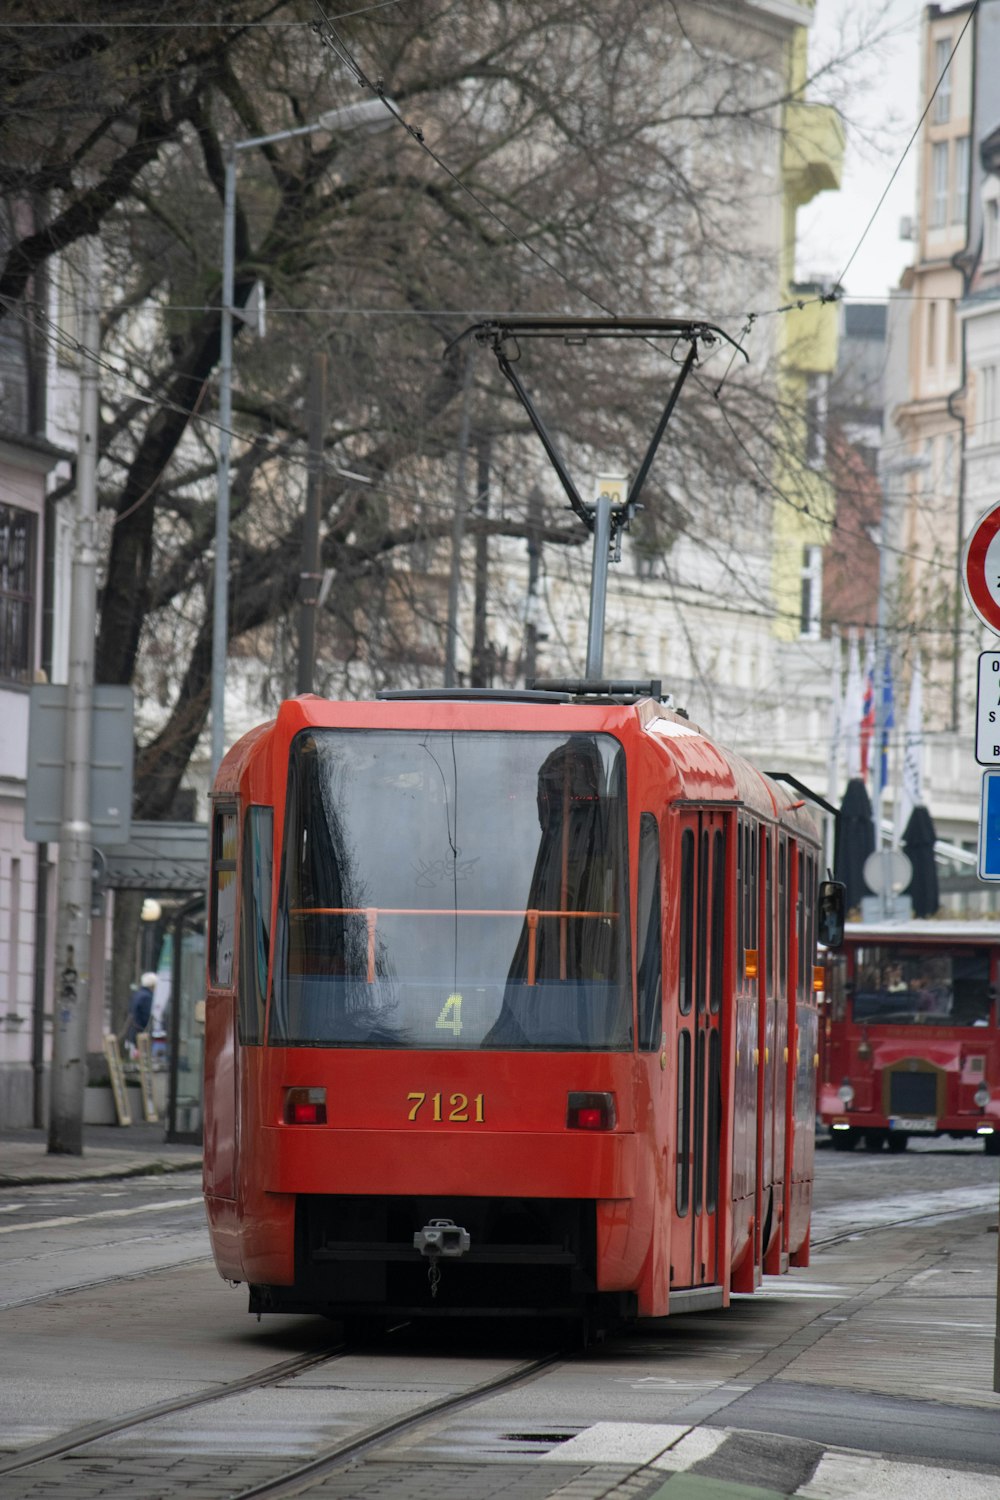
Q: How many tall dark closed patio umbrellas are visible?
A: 2